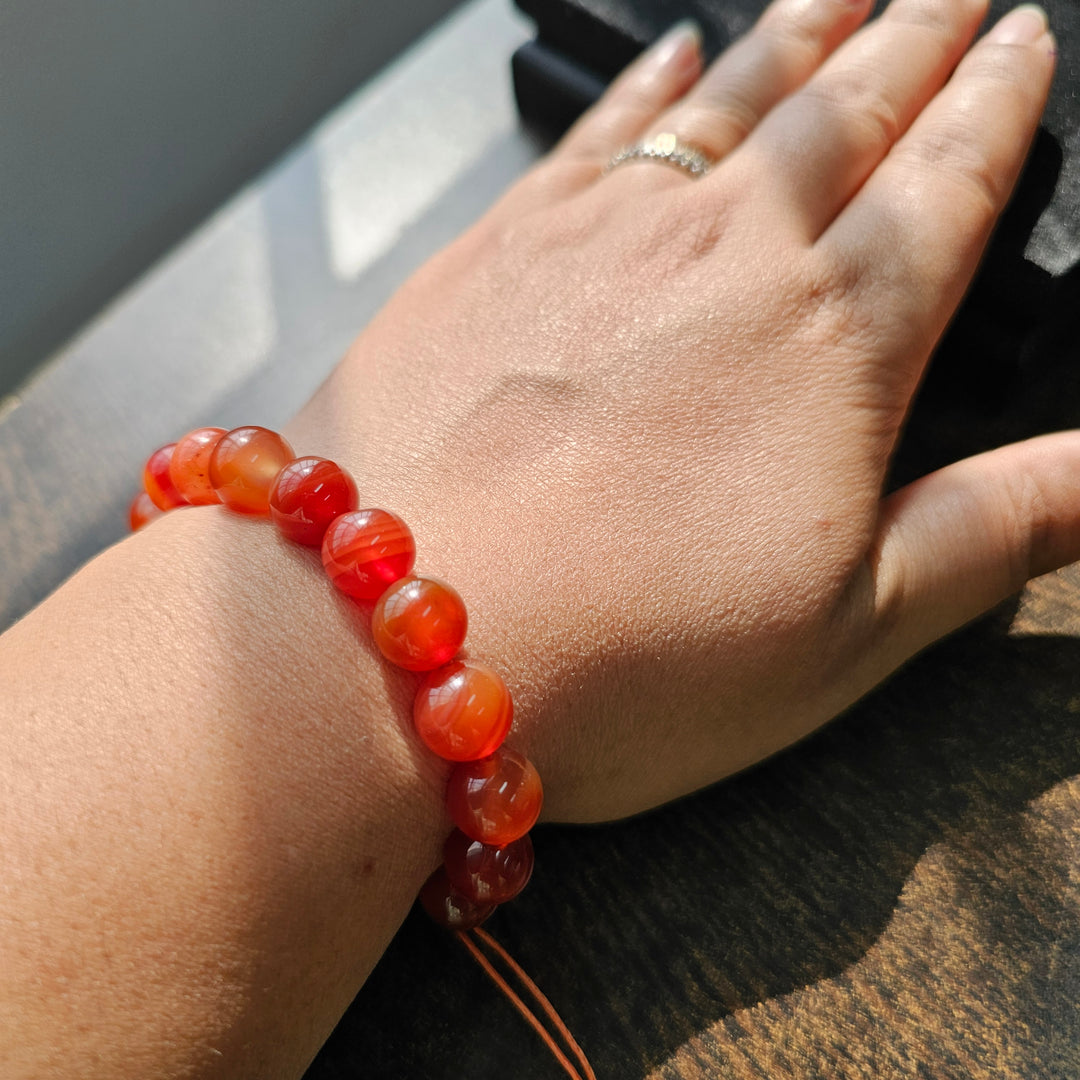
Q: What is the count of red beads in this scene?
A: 11